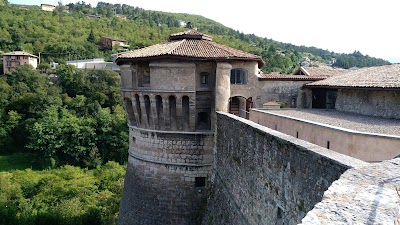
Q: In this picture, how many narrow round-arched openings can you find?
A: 6